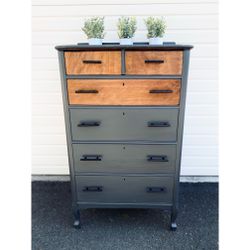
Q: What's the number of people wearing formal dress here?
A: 0